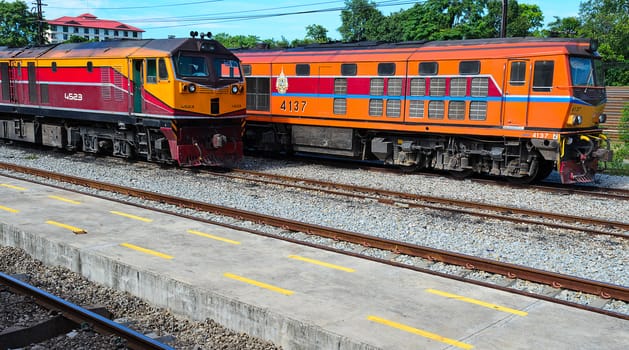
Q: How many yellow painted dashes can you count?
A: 11